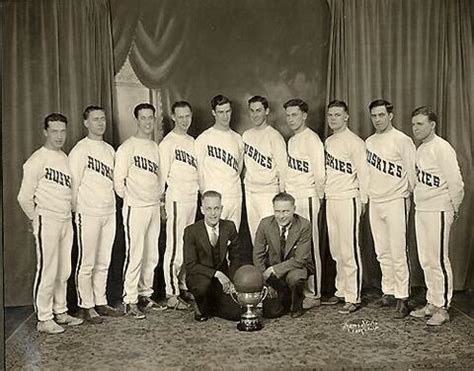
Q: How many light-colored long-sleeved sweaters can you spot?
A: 10